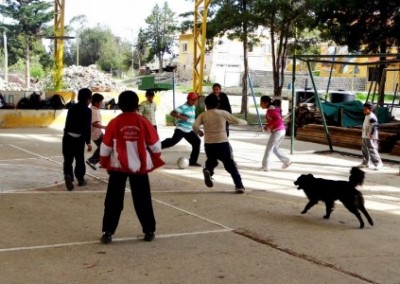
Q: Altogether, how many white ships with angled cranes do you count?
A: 0